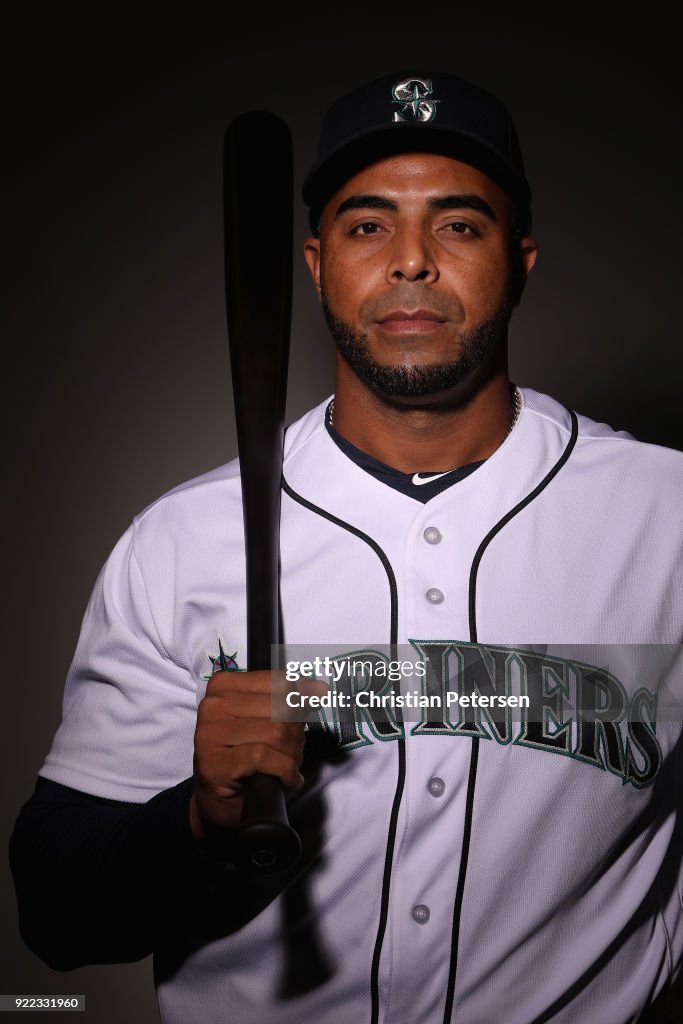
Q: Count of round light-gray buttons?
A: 4